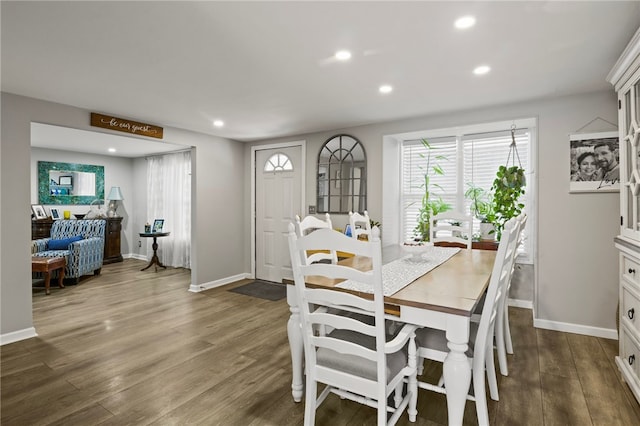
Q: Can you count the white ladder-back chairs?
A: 6